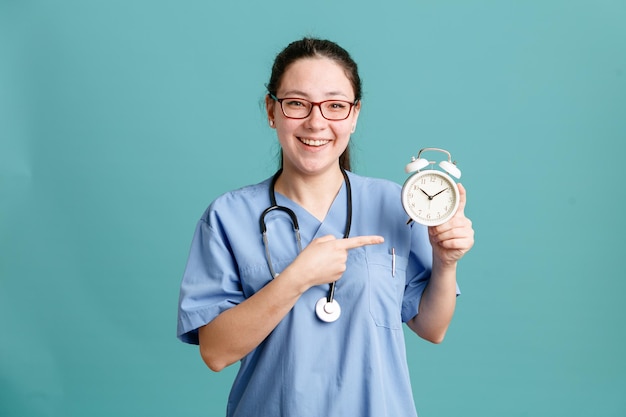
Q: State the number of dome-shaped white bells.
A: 2